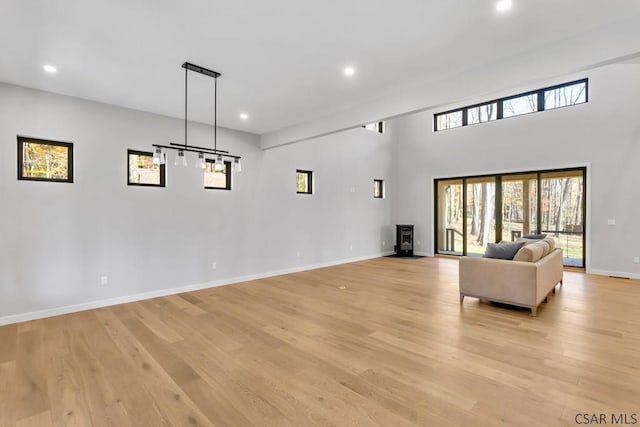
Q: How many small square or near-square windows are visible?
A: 5